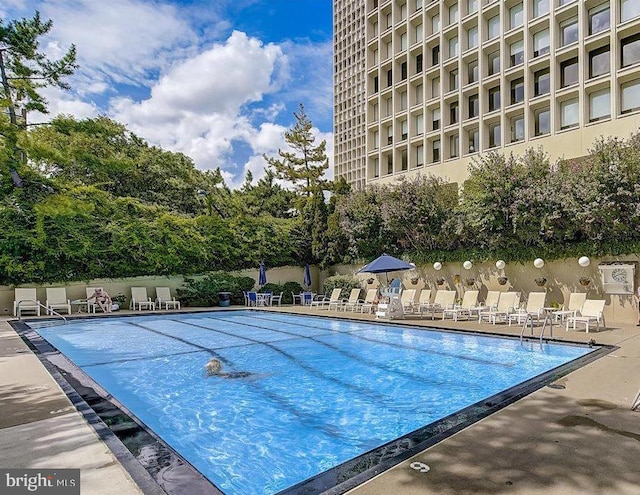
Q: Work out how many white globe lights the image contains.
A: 6